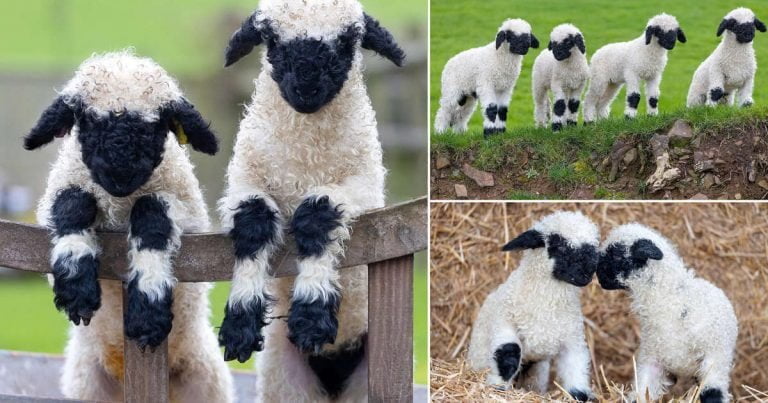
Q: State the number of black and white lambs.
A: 8